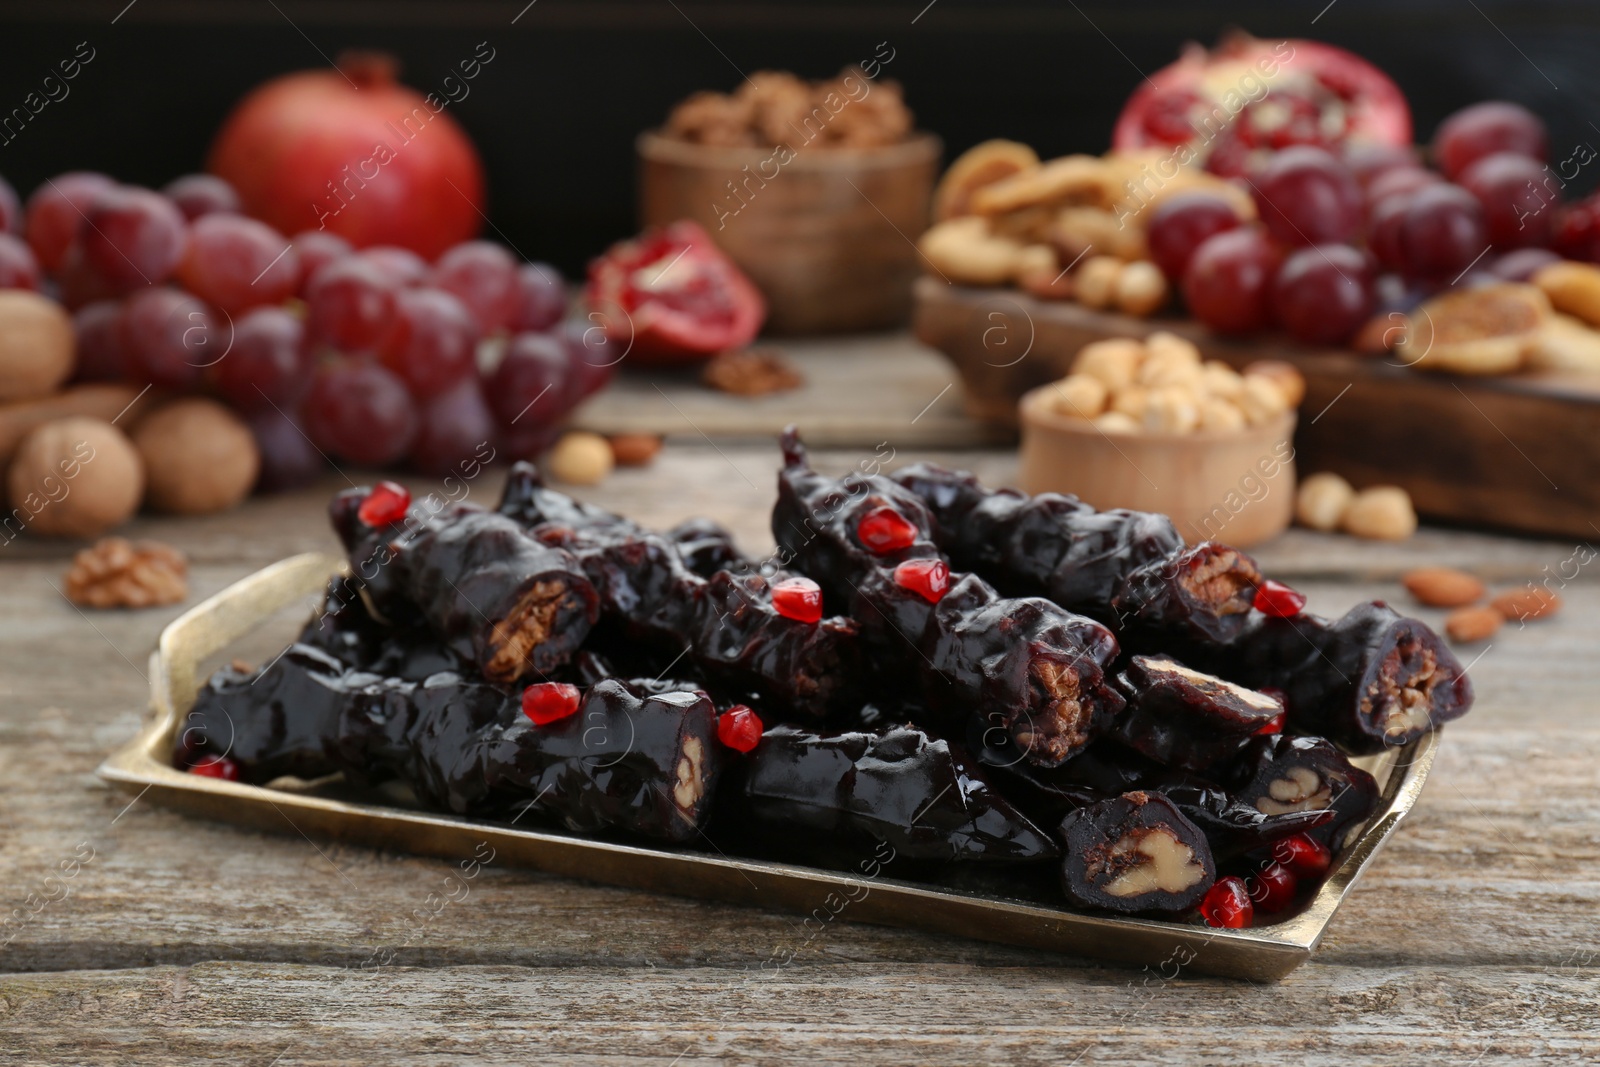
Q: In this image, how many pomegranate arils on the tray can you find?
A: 12